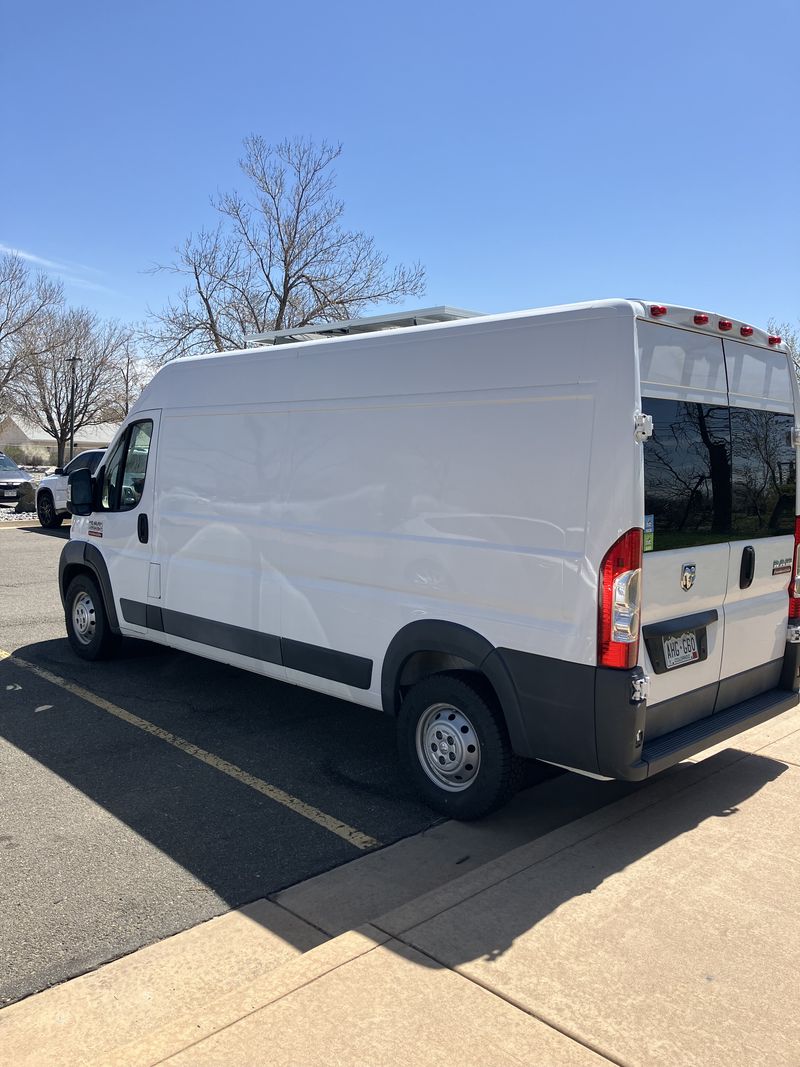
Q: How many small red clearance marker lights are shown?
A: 5